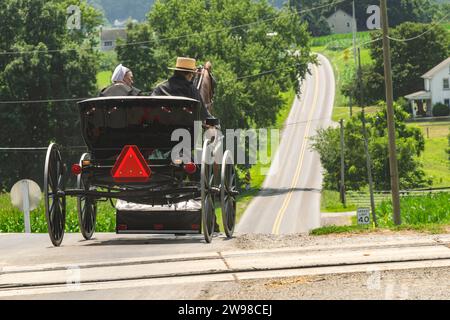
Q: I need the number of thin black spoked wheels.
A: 4